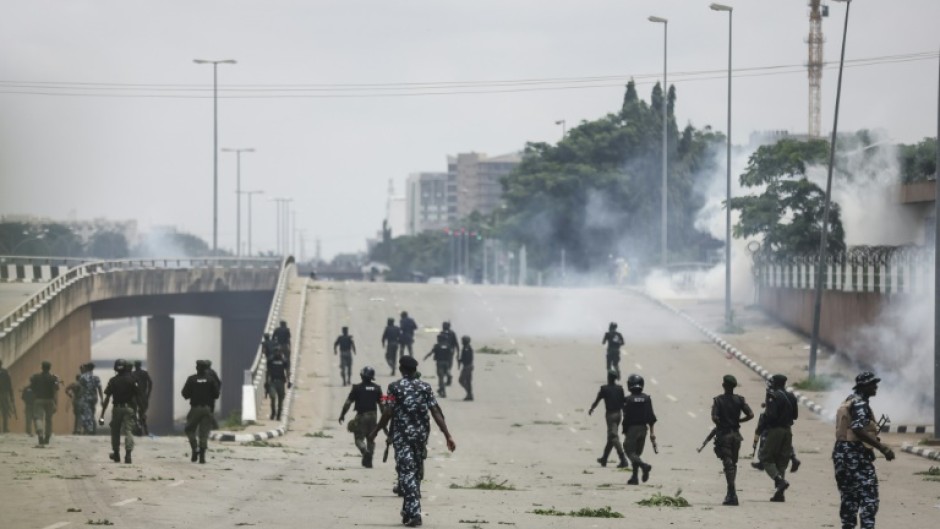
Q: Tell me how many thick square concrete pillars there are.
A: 1